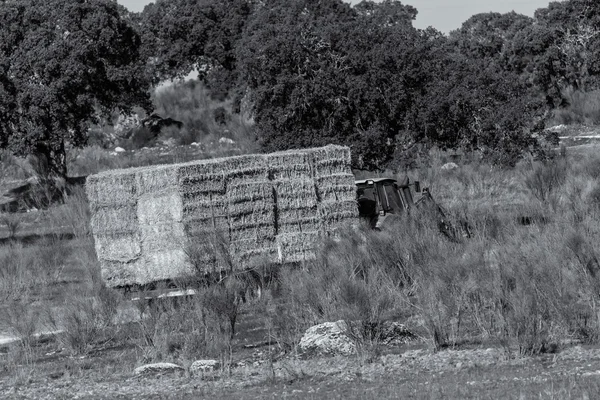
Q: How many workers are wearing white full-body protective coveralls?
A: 0